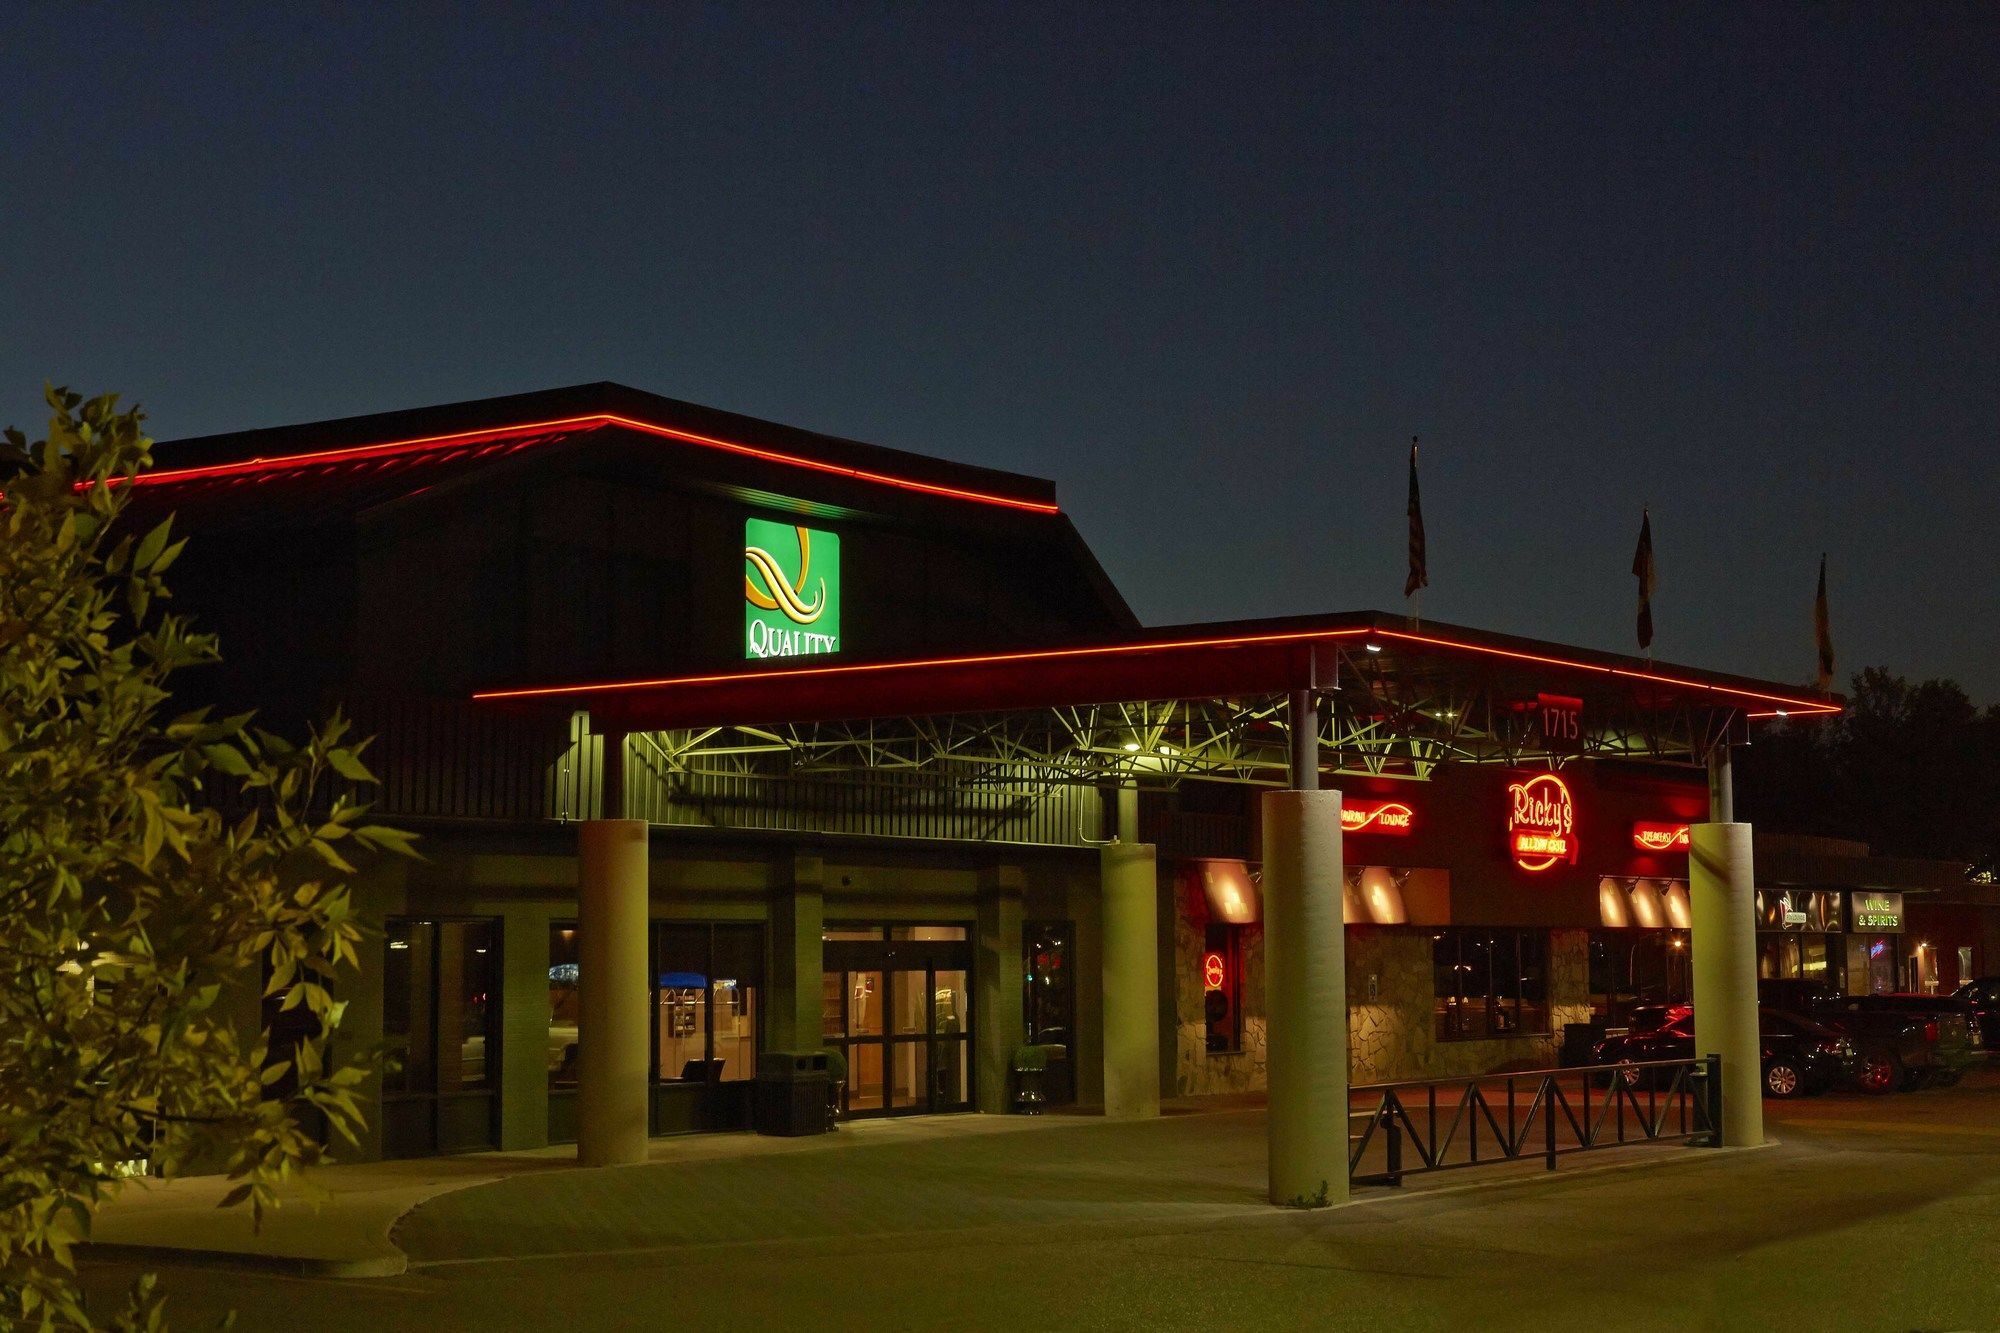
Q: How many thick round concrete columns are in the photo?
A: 4